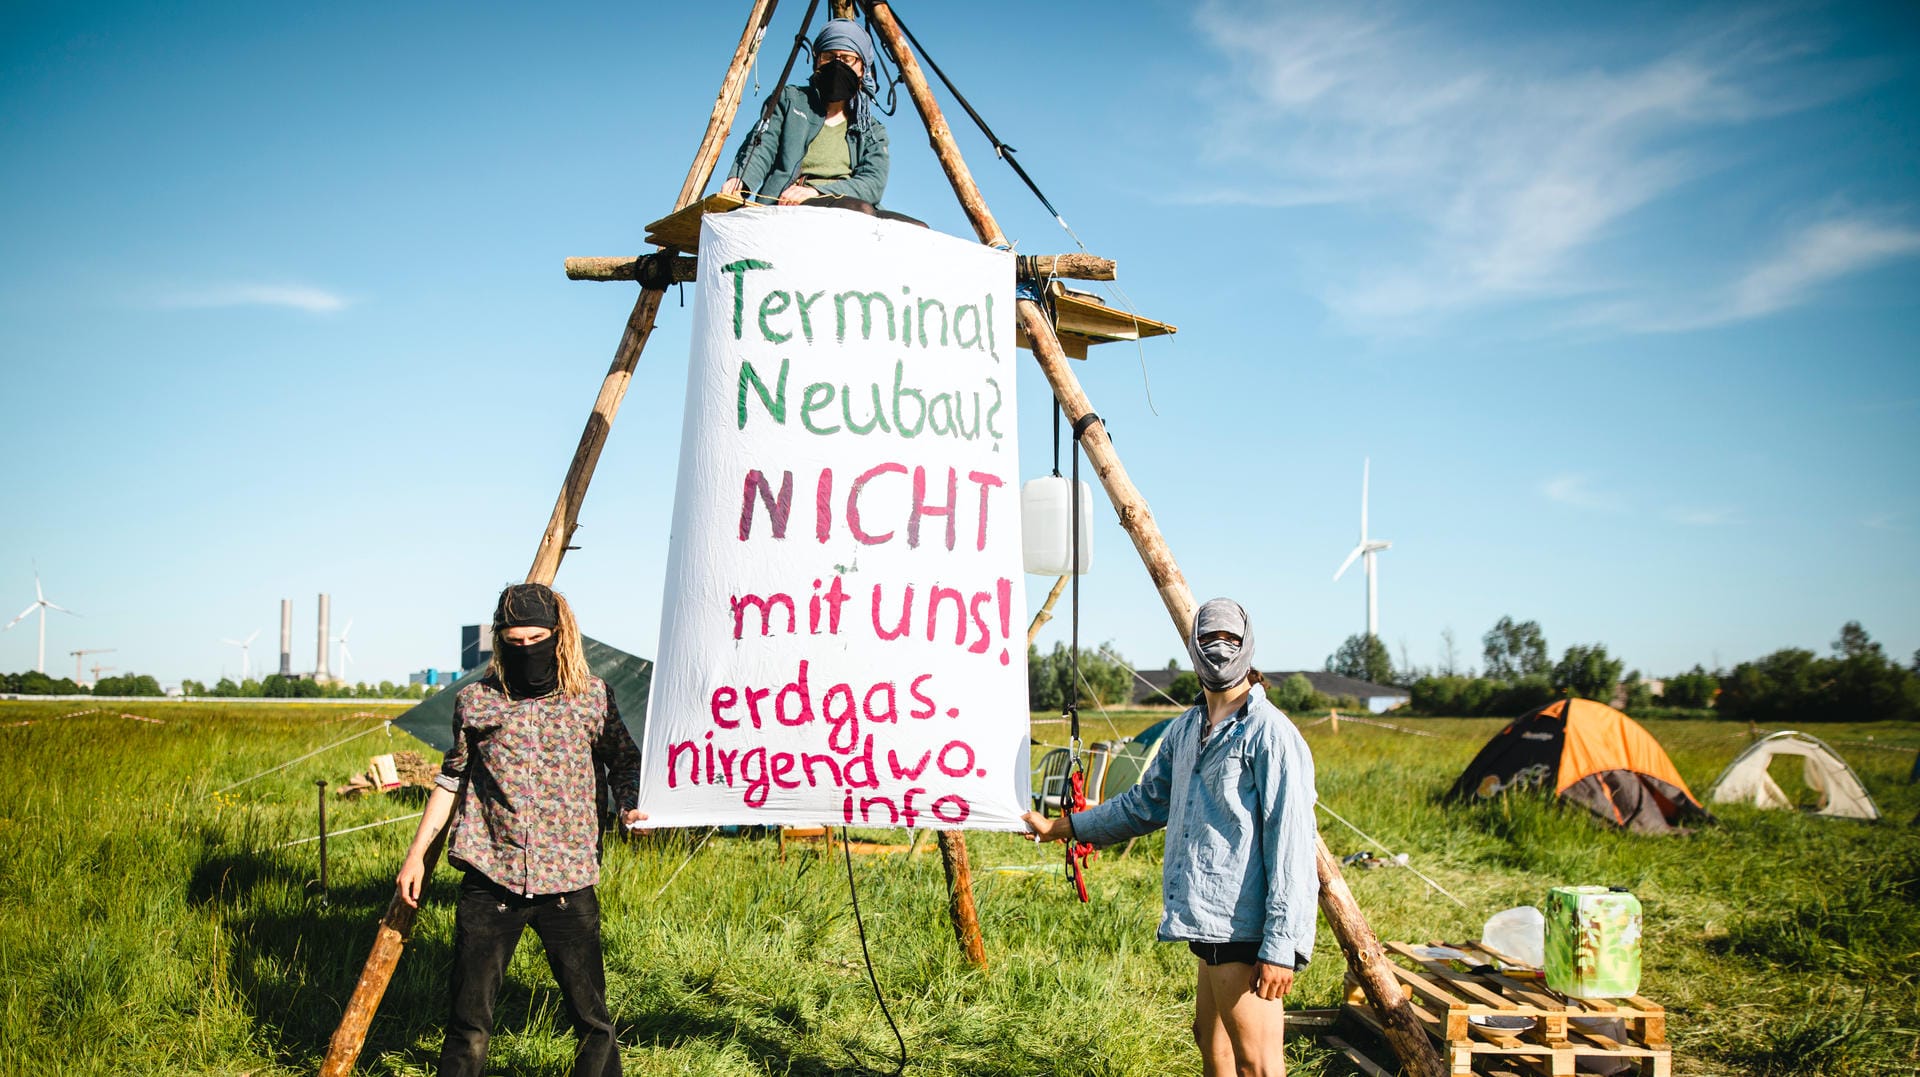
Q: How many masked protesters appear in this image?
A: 3